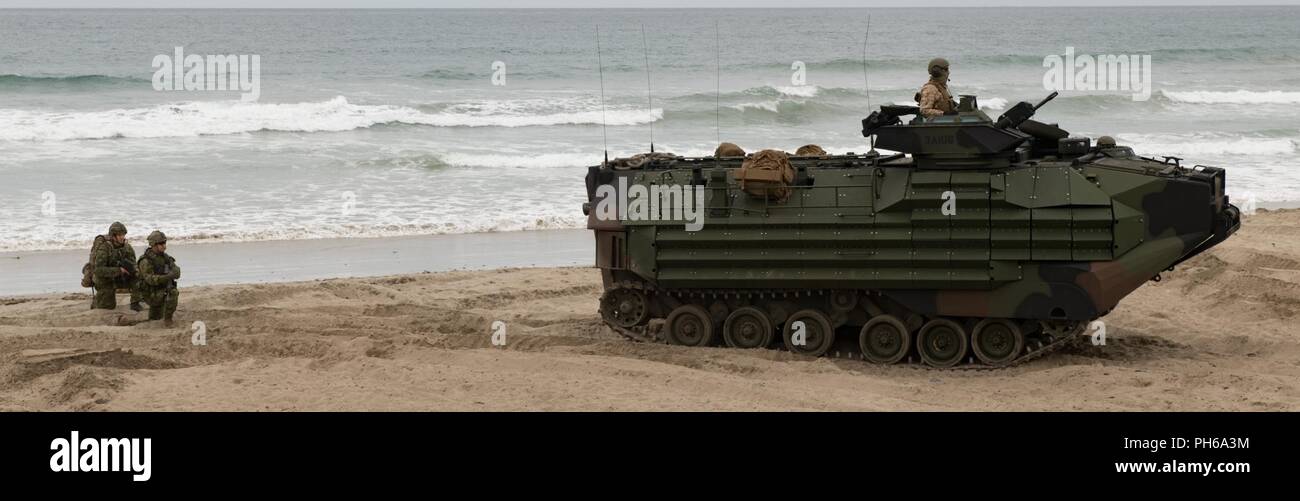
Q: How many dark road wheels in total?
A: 6